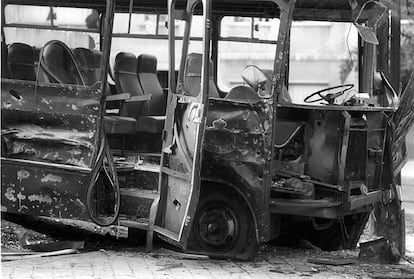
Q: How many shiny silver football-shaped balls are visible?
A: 0